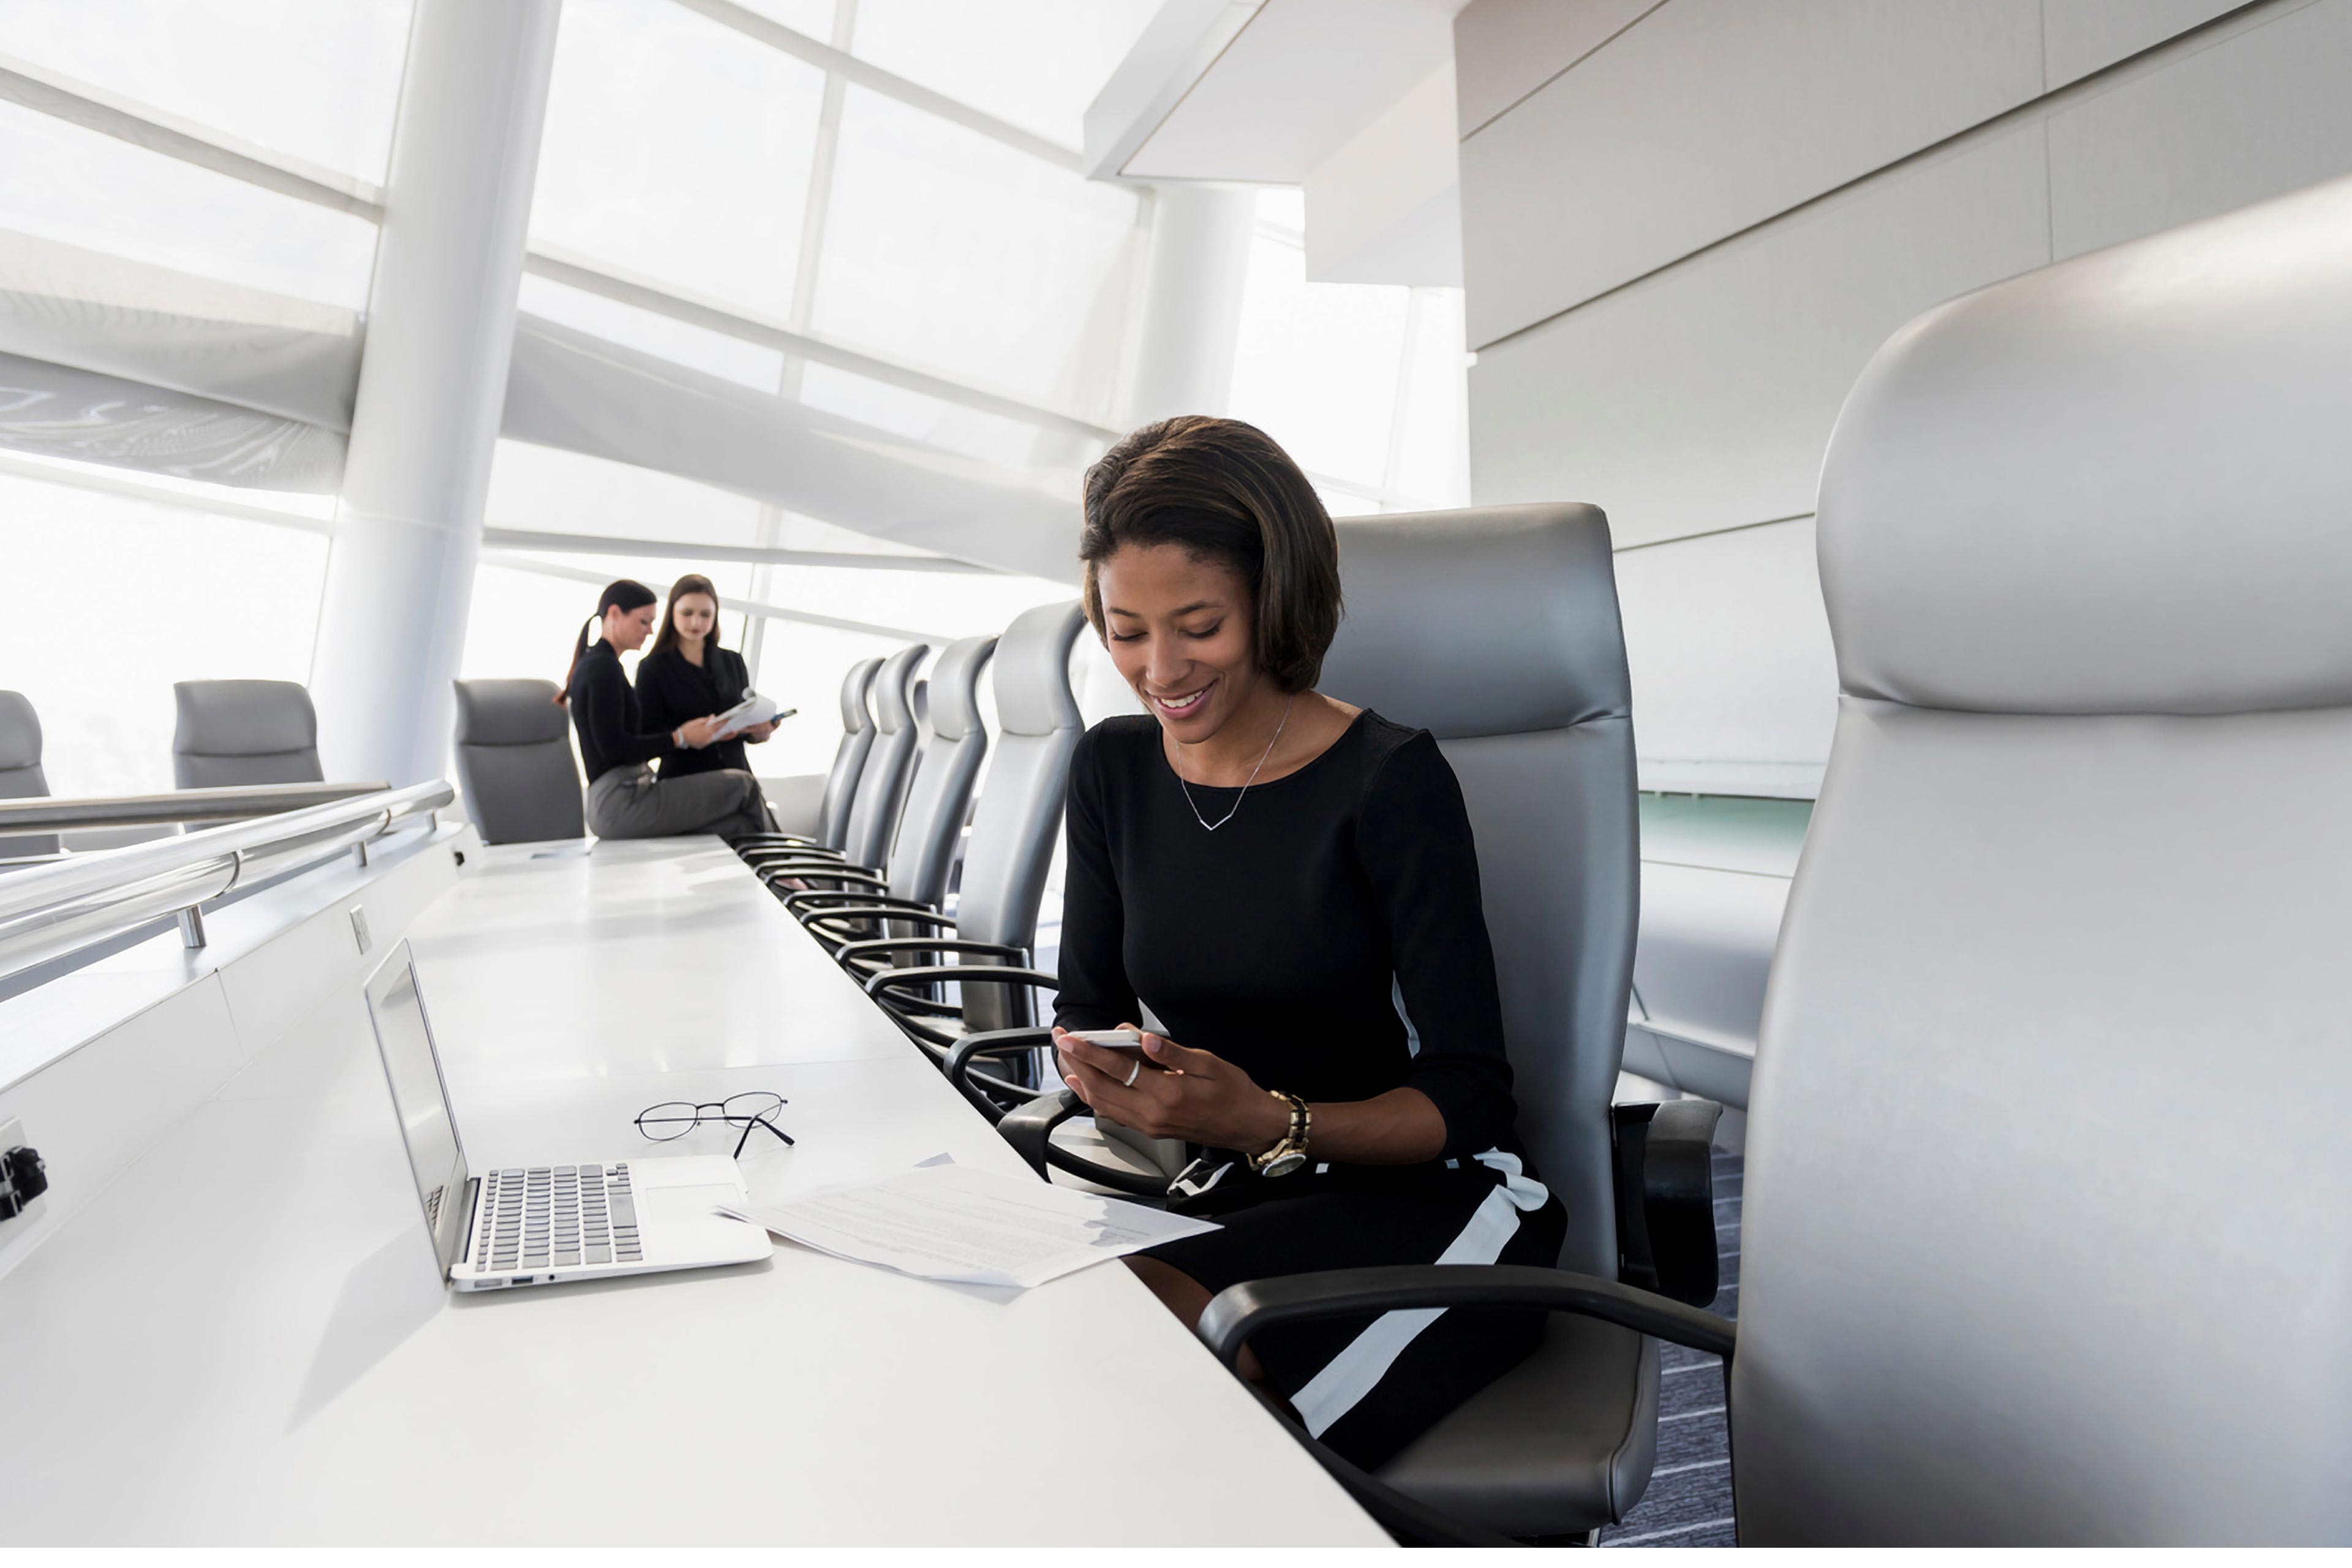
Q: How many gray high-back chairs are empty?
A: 8